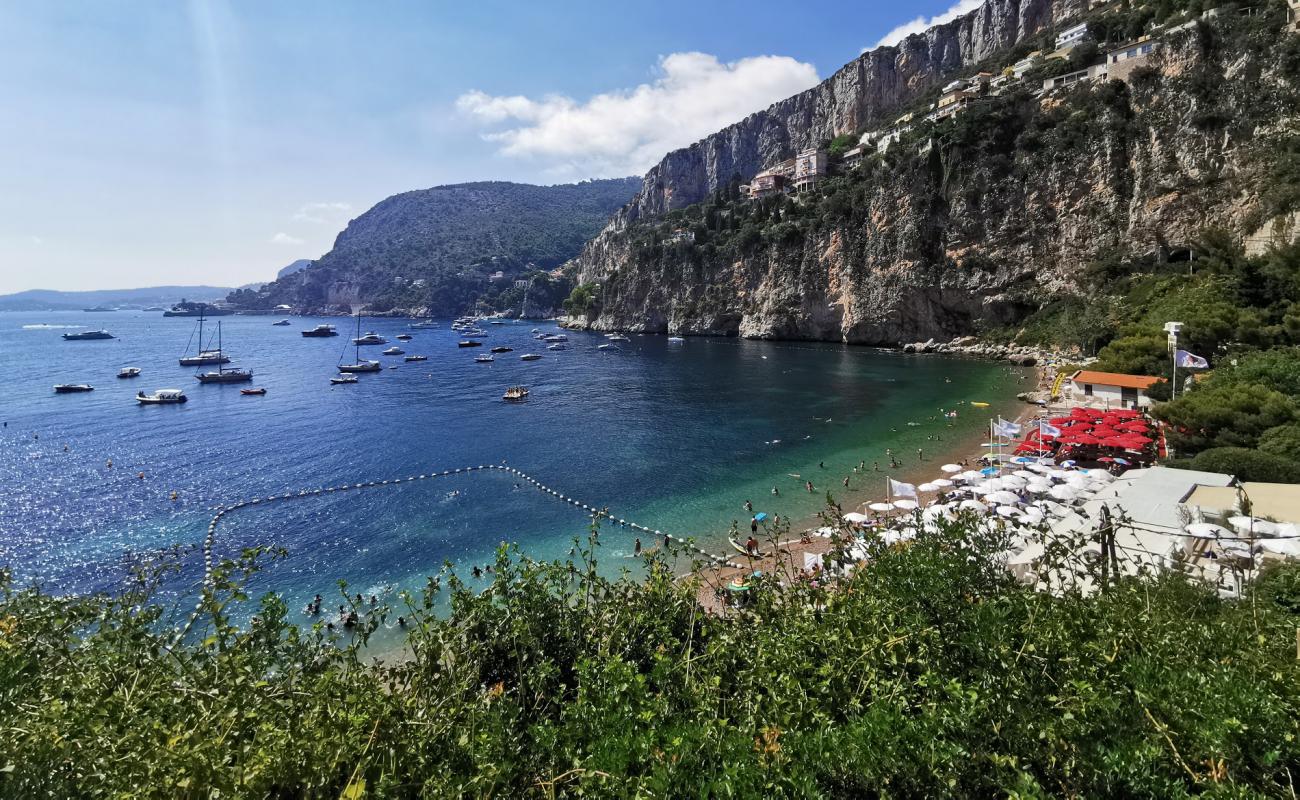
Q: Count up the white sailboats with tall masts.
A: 3